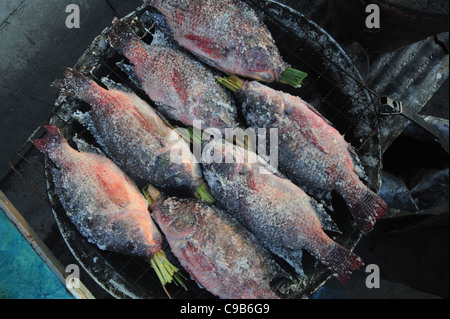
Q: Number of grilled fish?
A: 7